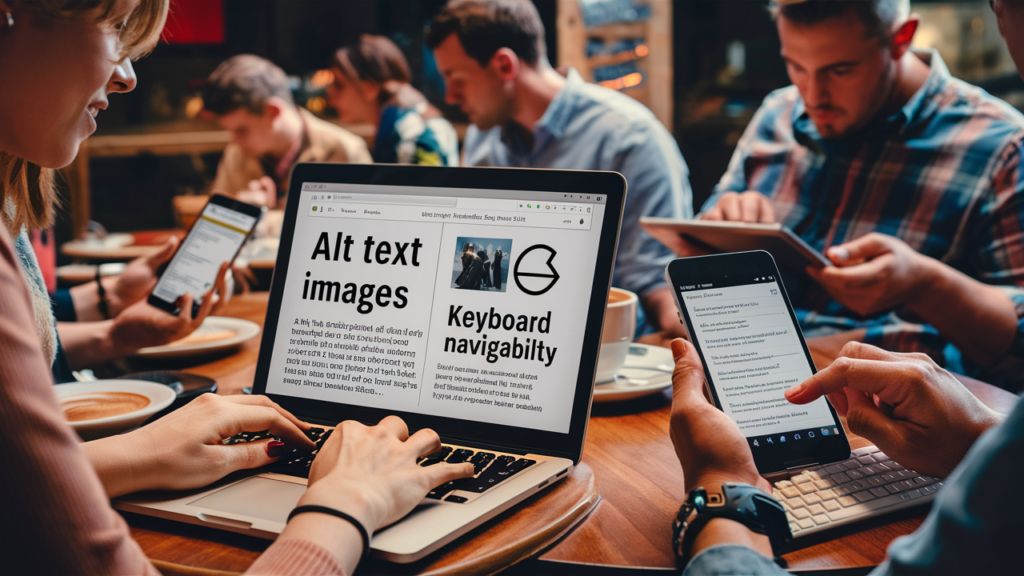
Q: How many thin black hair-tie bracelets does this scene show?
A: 1